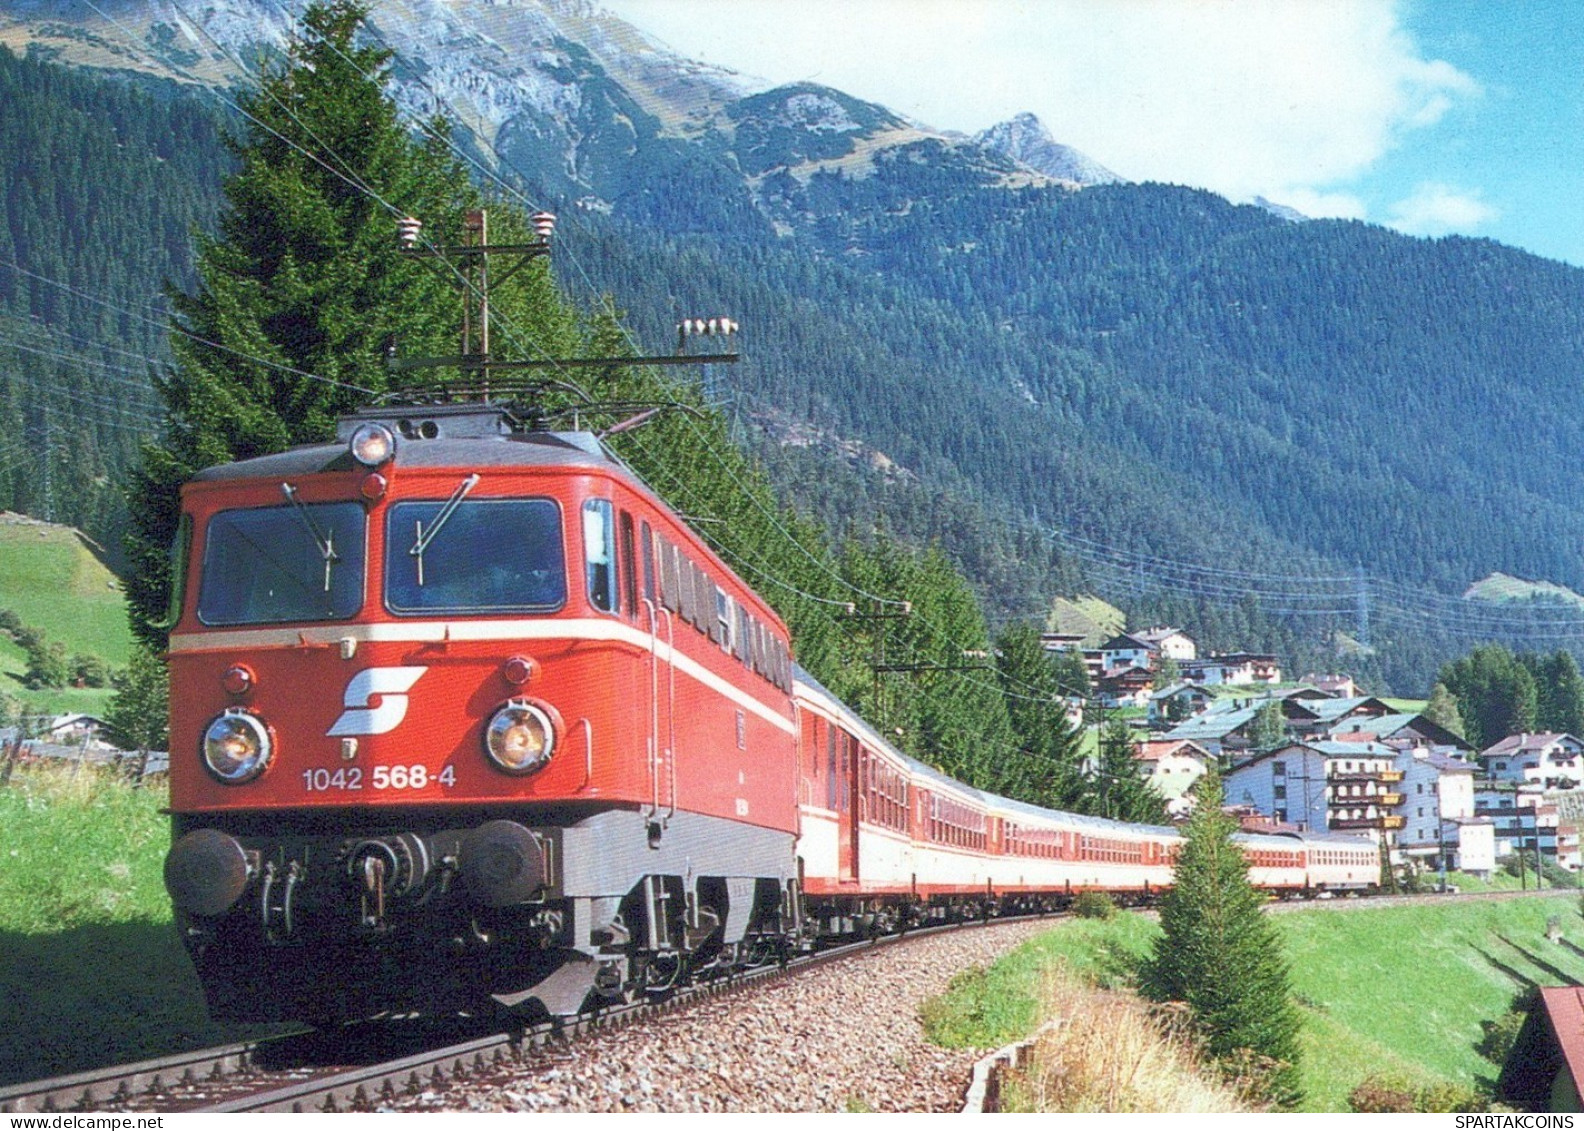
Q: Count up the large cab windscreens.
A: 2